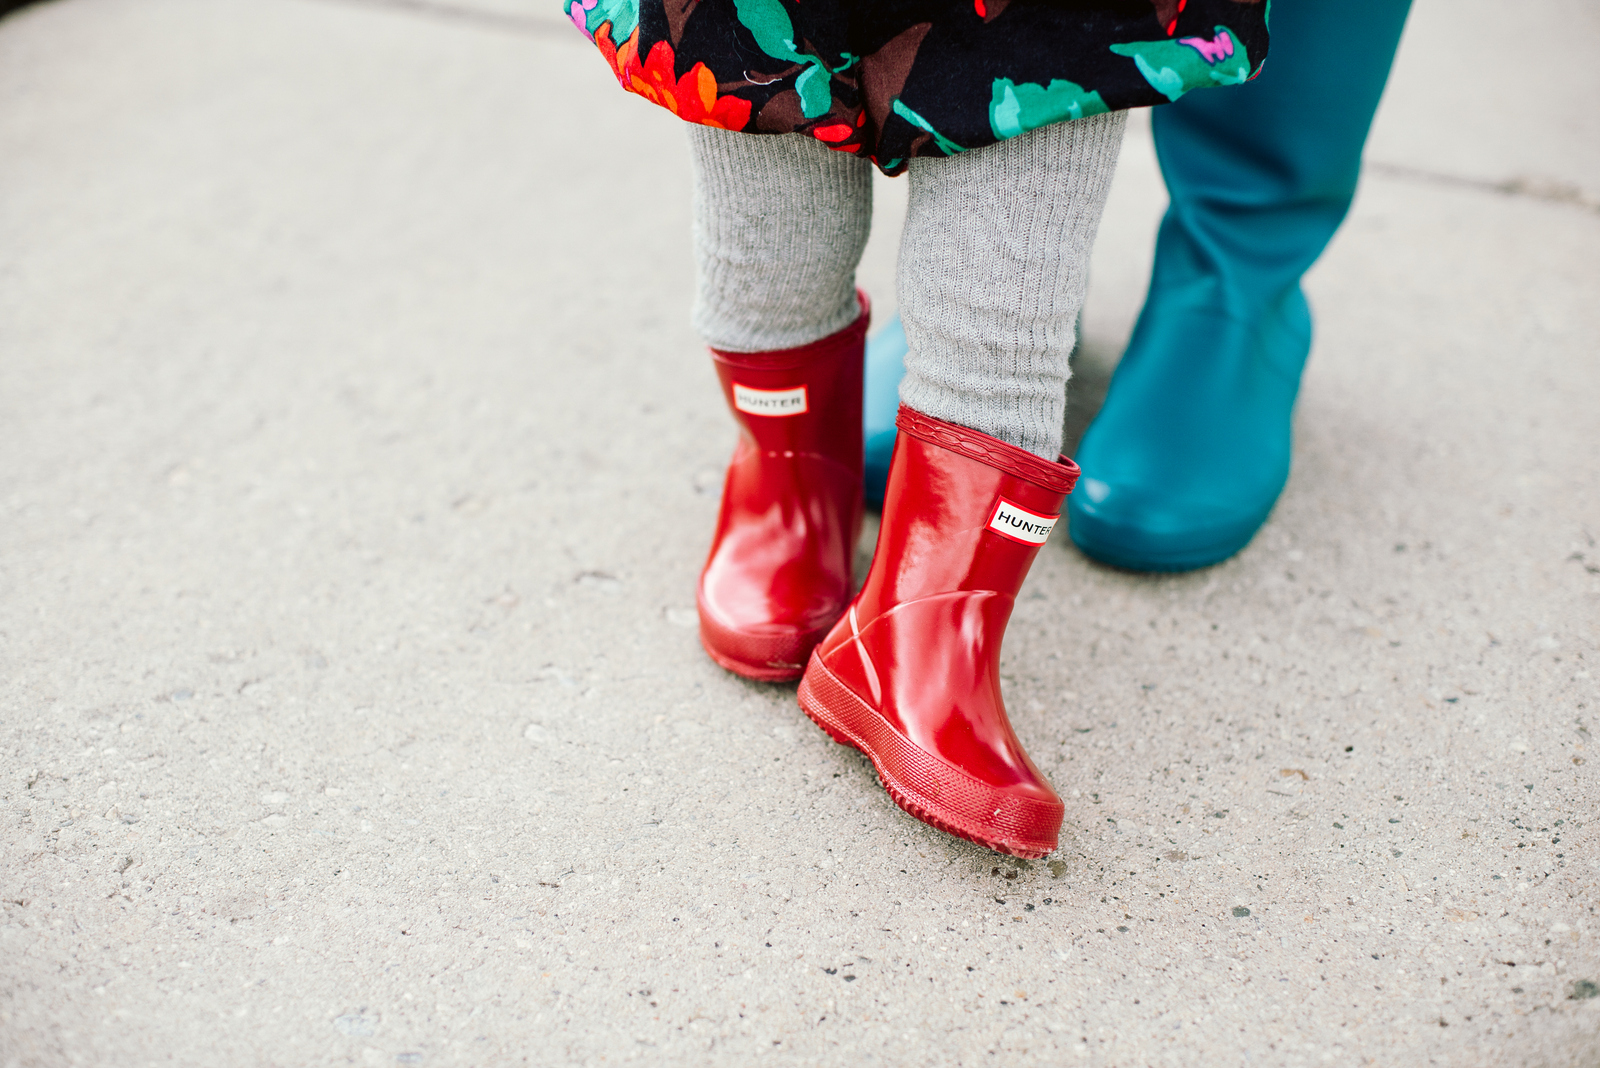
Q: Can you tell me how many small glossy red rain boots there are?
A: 2